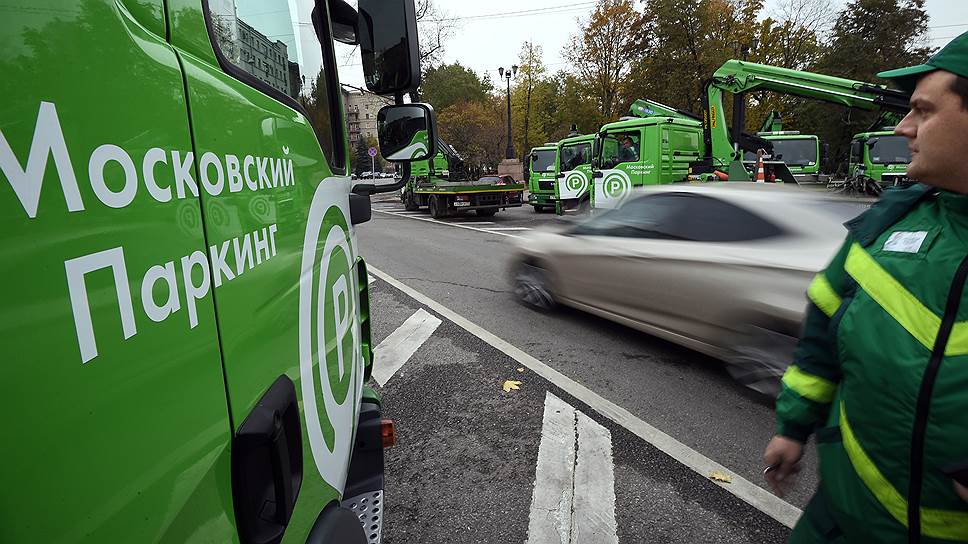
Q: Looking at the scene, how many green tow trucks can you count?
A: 7